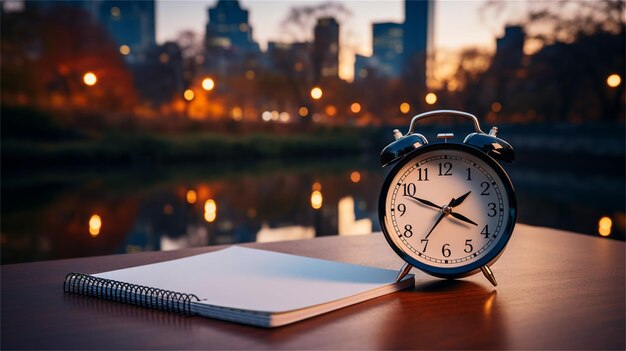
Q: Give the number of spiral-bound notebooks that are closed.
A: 1